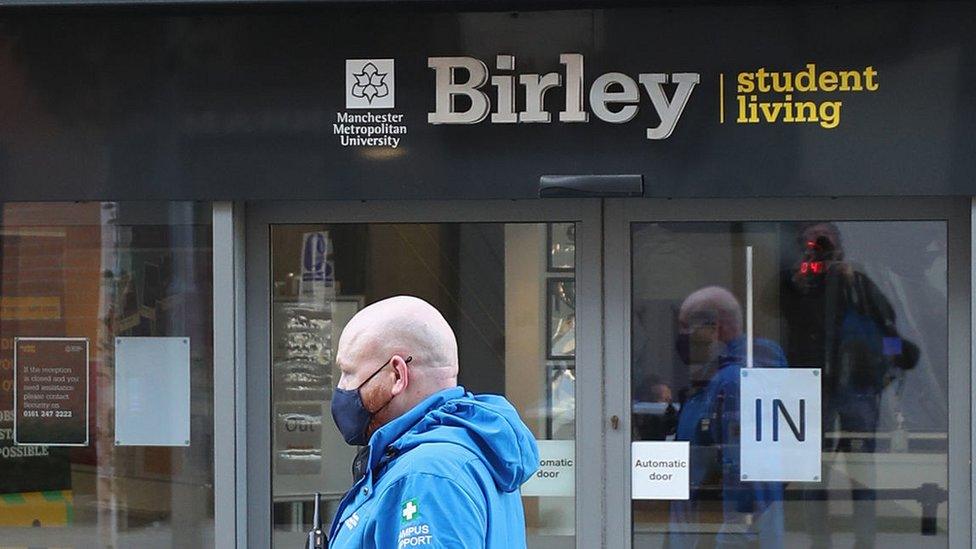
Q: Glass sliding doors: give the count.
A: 2